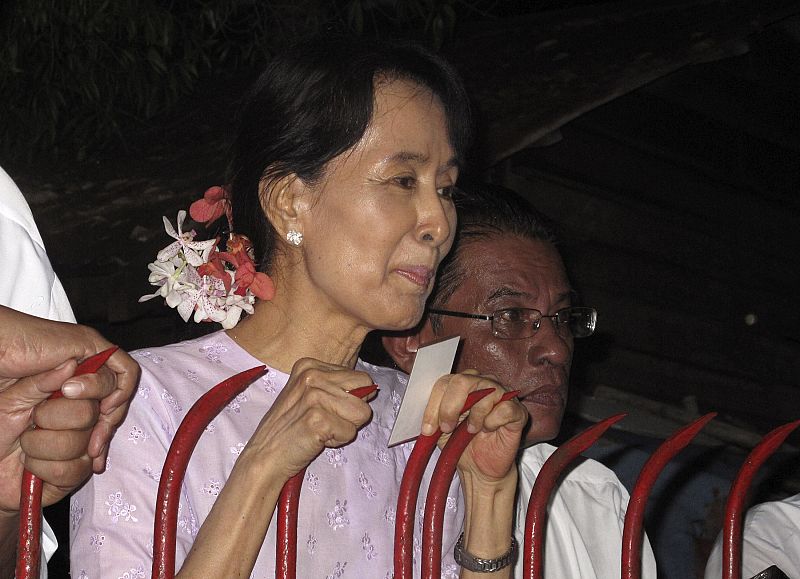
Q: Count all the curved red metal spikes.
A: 8